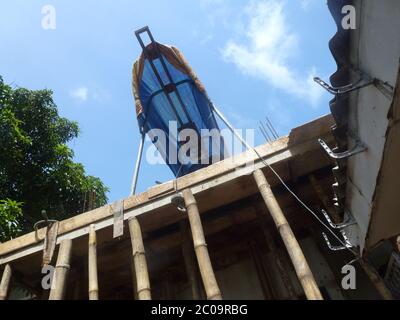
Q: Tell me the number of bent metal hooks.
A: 4